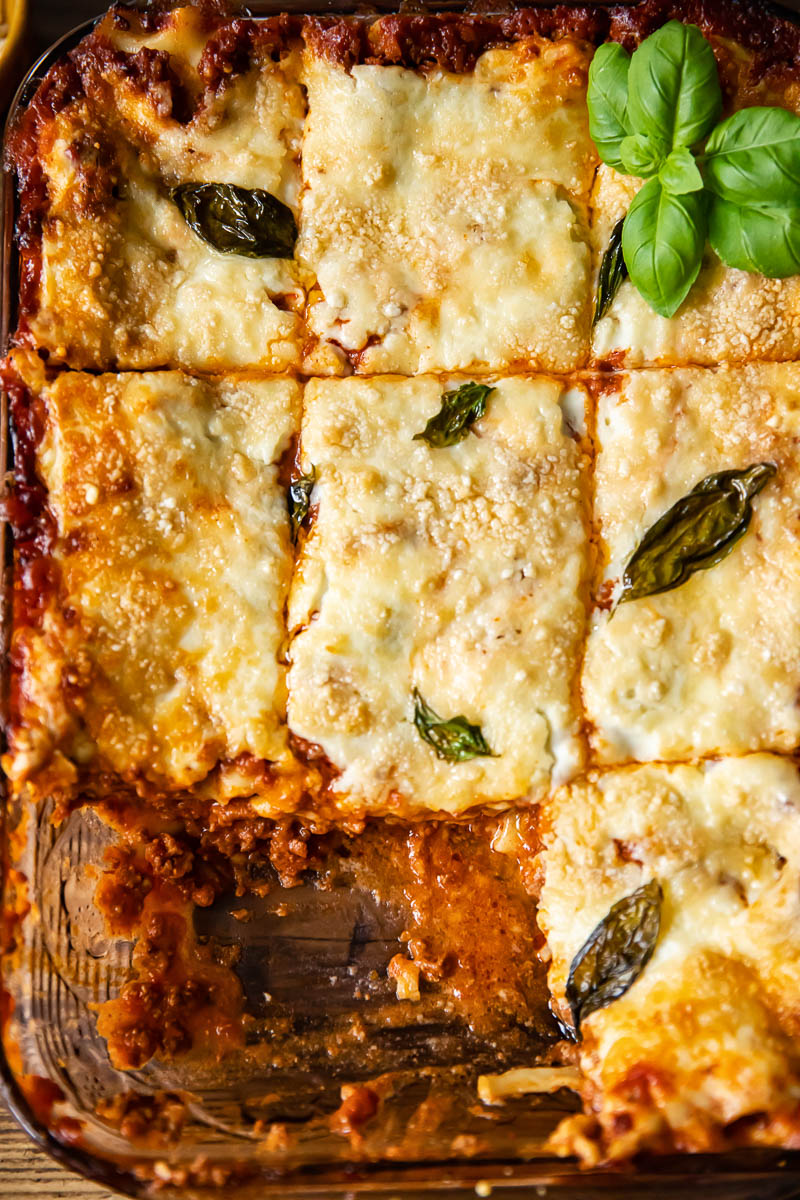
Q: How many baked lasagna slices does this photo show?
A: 7